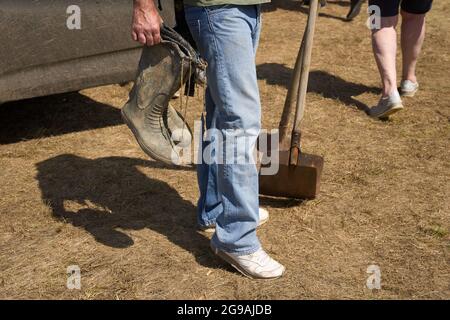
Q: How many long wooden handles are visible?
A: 2